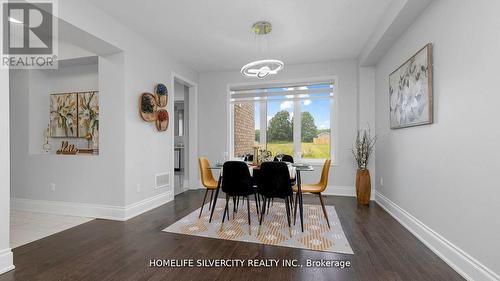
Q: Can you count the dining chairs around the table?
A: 6